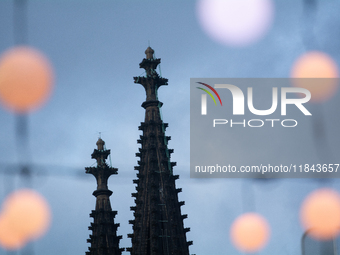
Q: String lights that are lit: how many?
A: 7